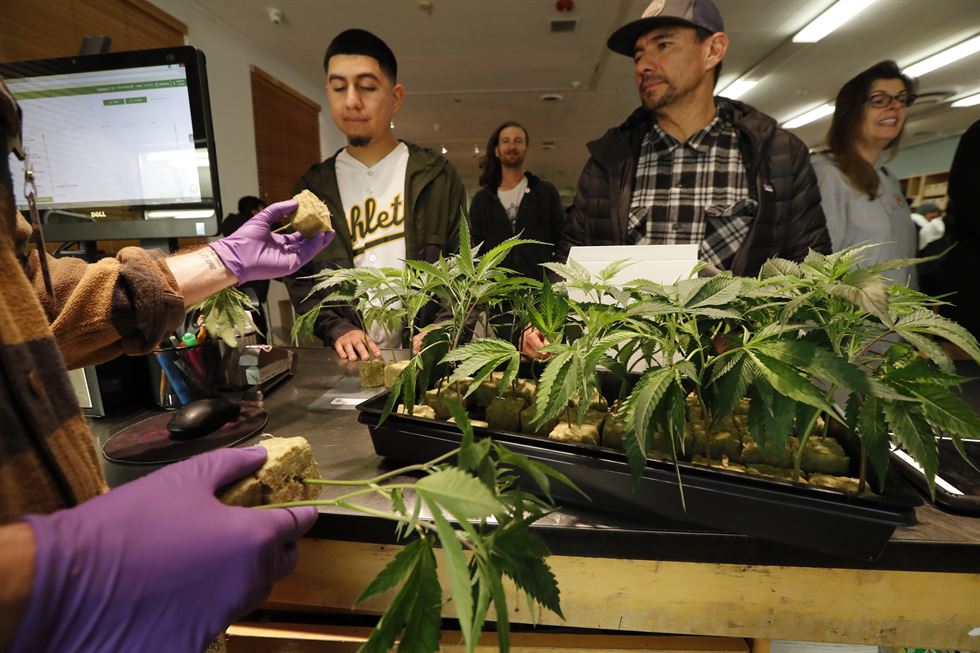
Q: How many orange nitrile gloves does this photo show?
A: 0